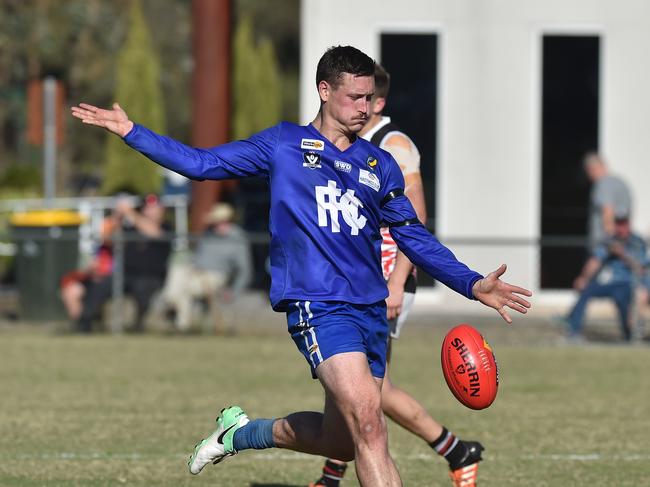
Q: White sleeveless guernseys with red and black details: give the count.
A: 1